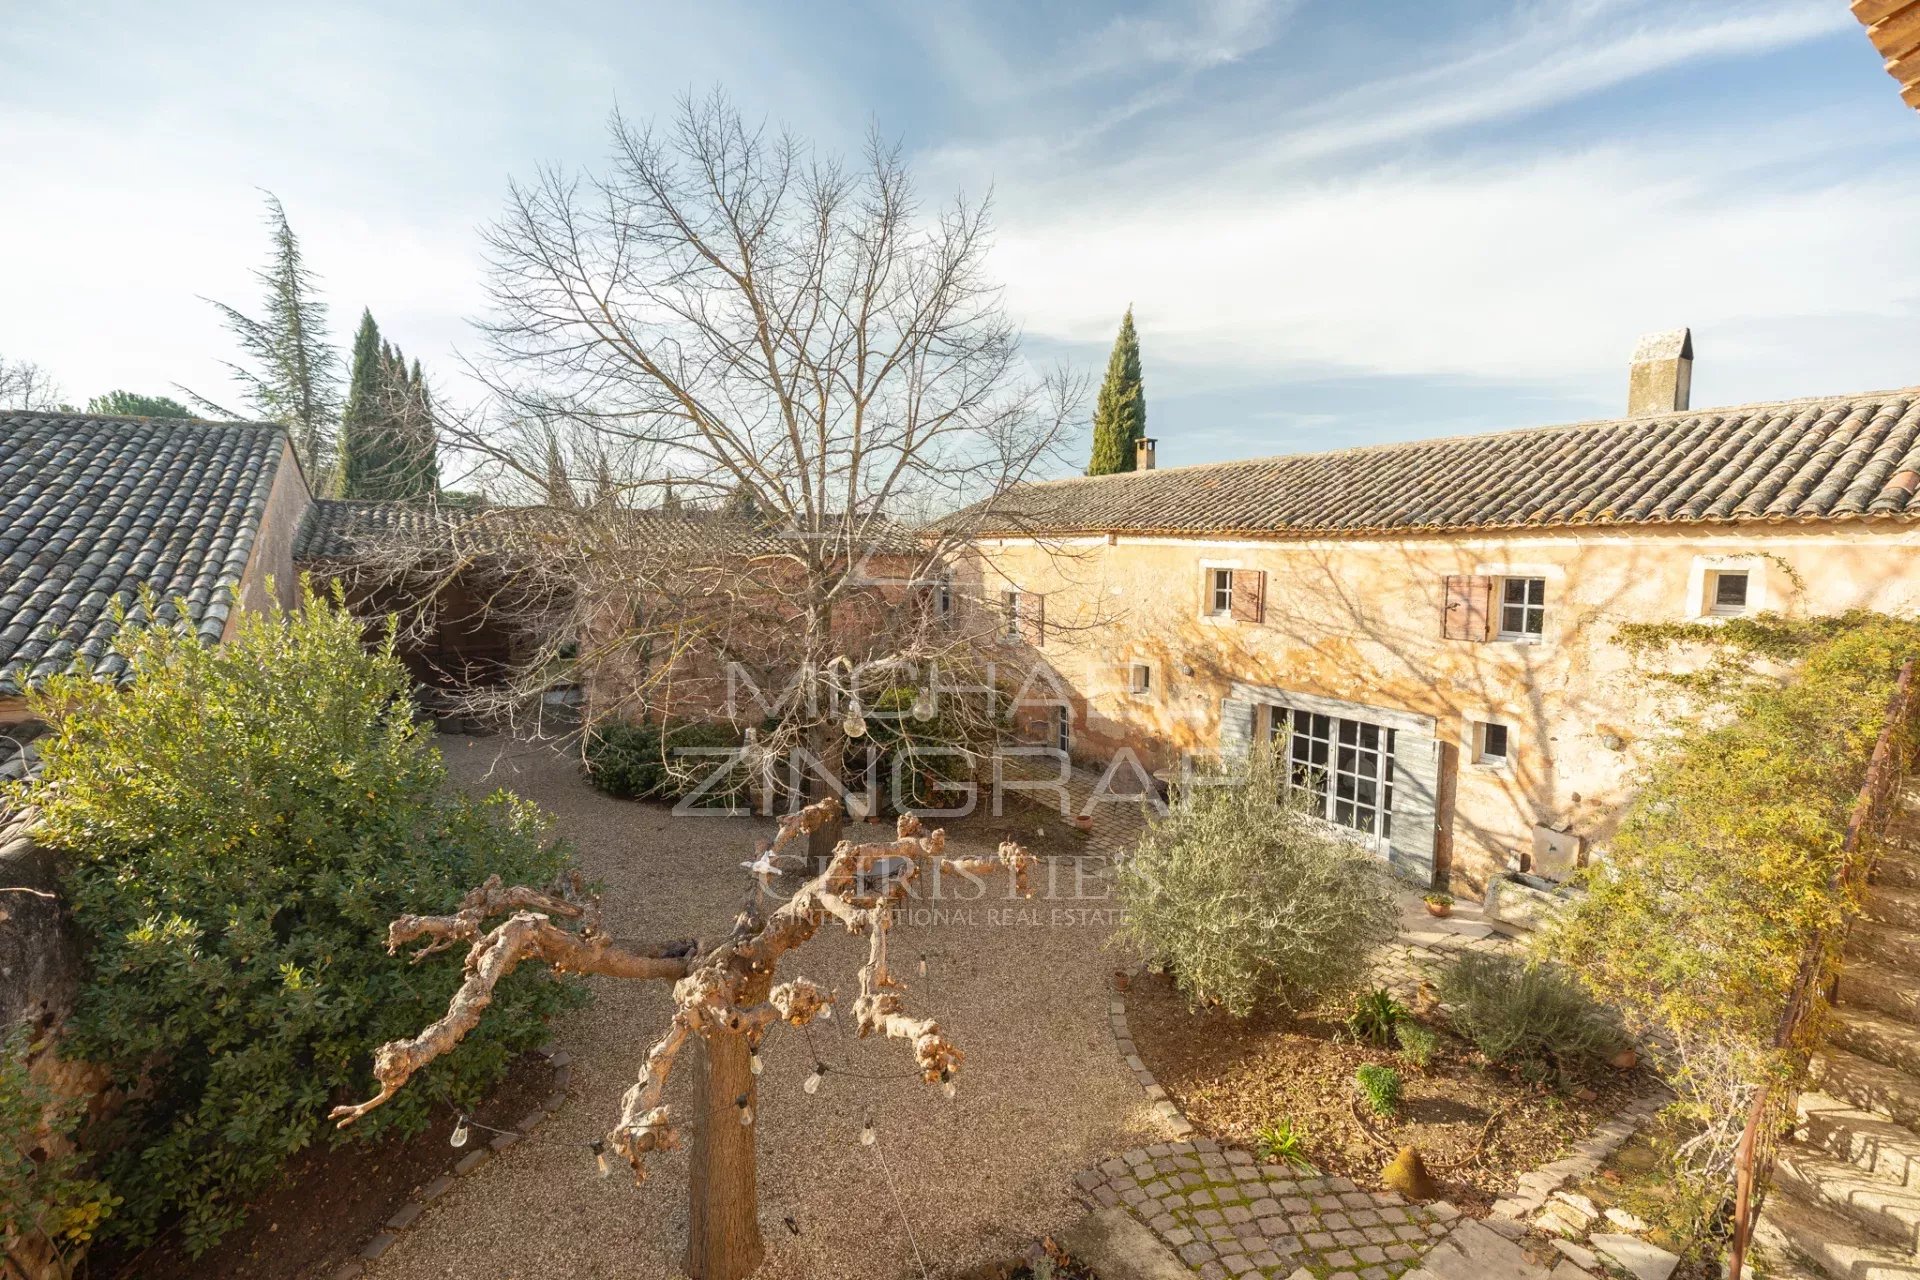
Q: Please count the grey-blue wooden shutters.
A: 2